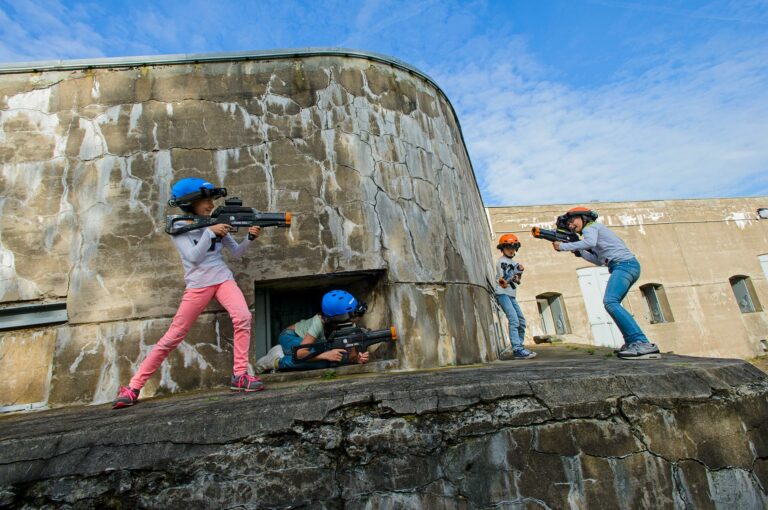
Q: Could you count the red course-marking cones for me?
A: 0